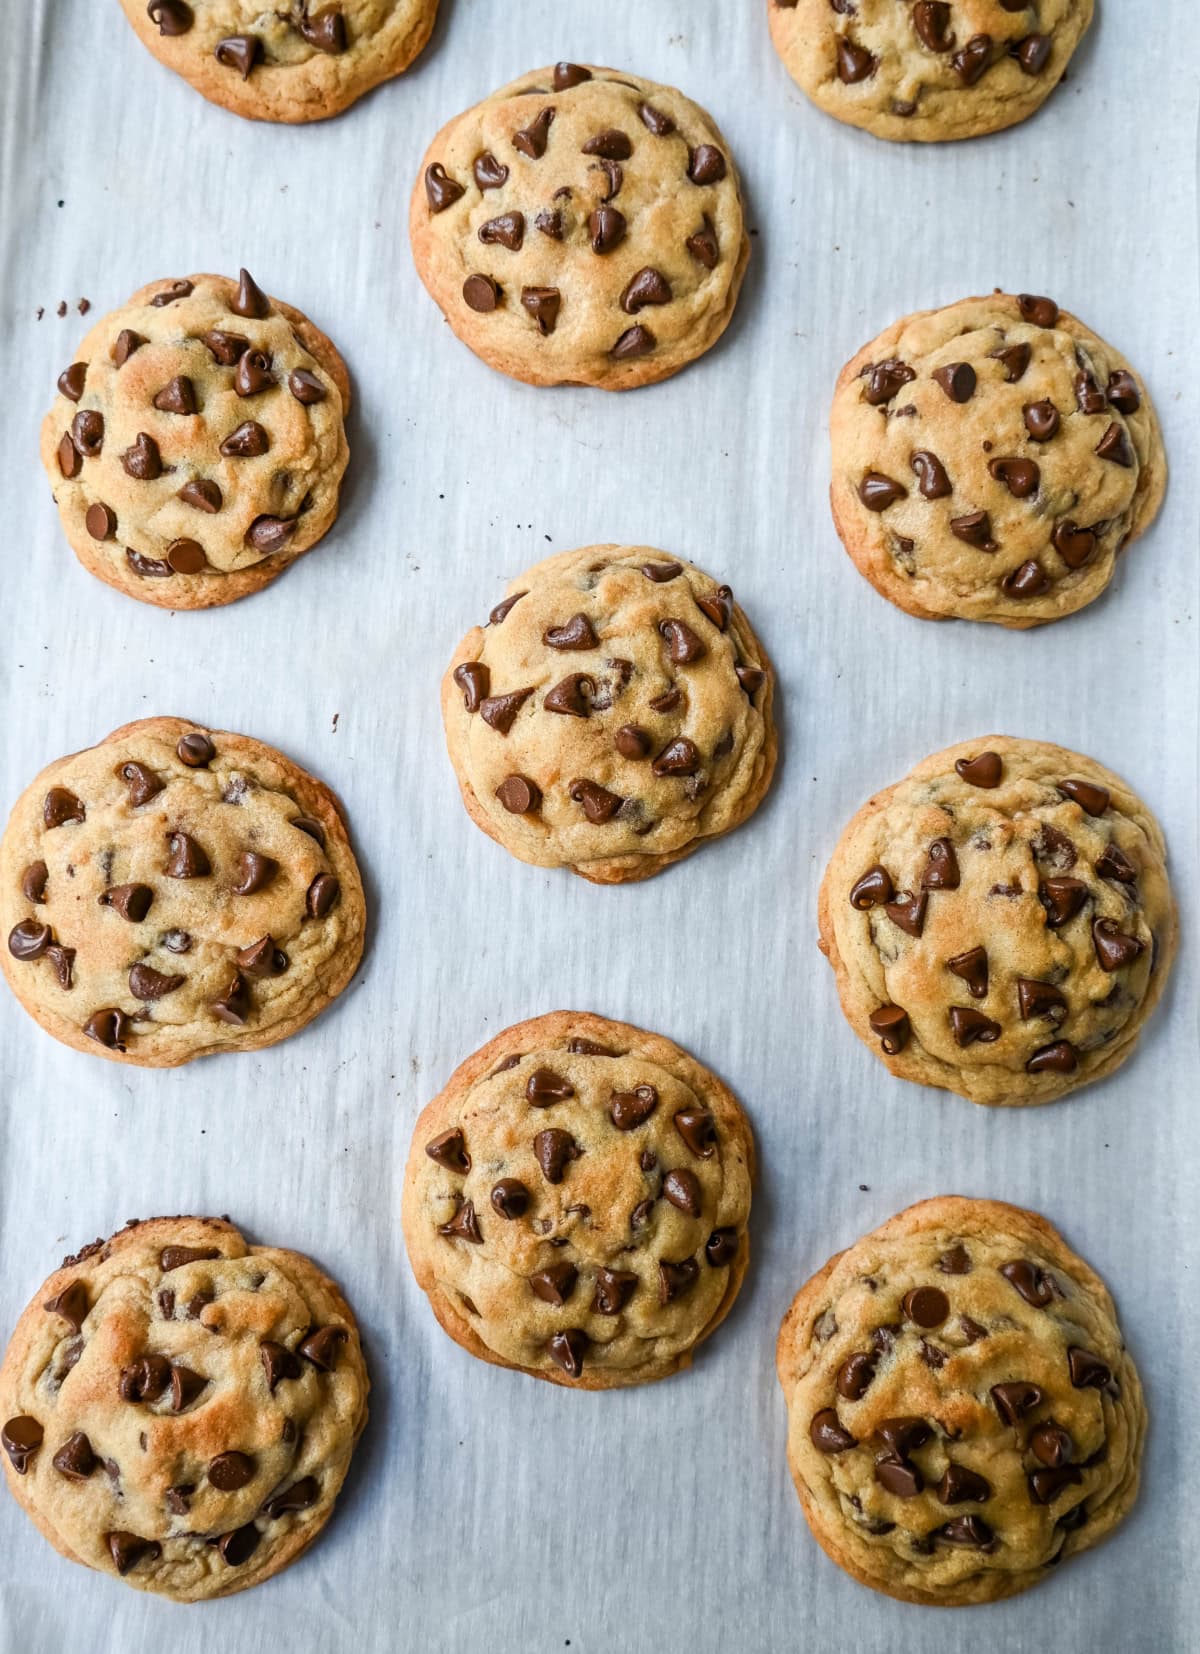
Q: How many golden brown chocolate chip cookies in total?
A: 11